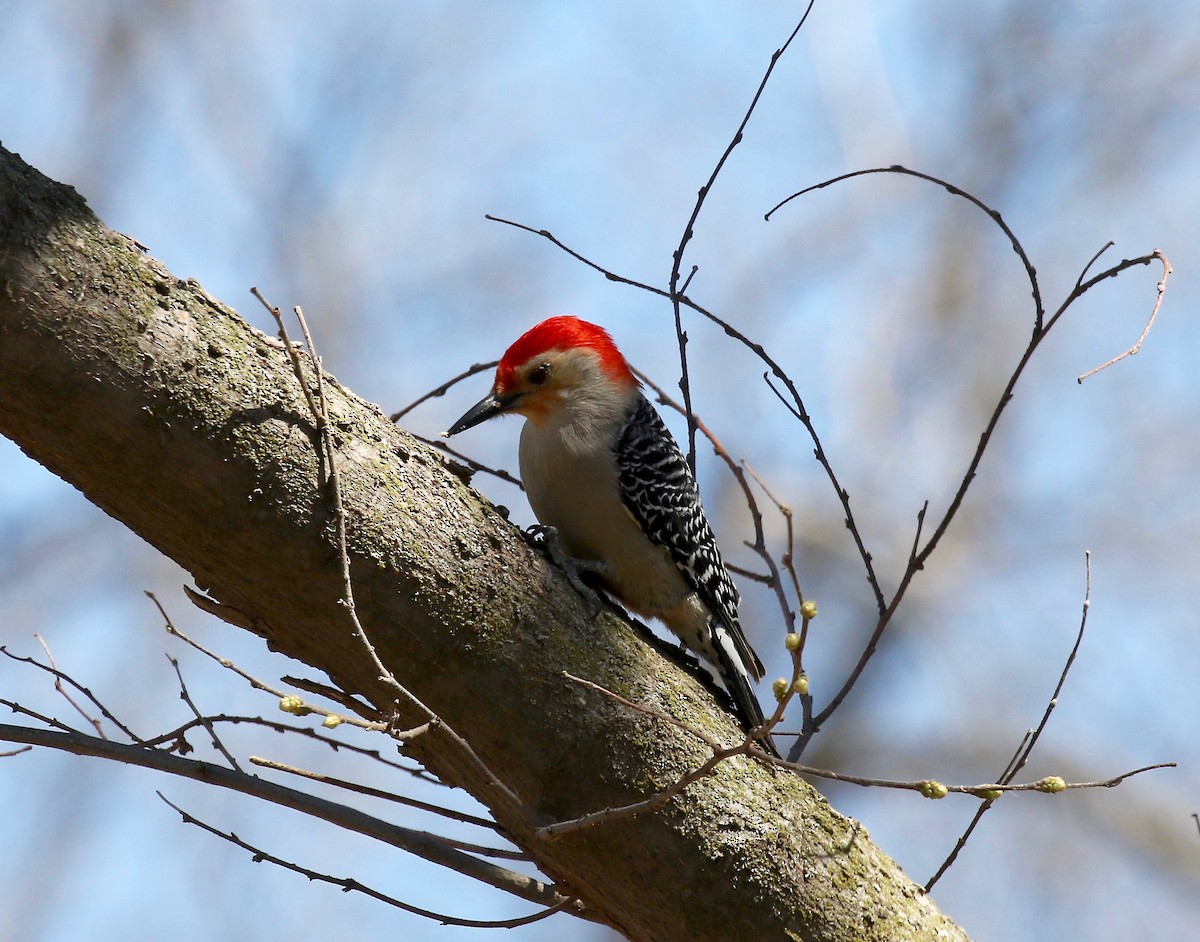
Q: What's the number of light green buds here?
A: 9